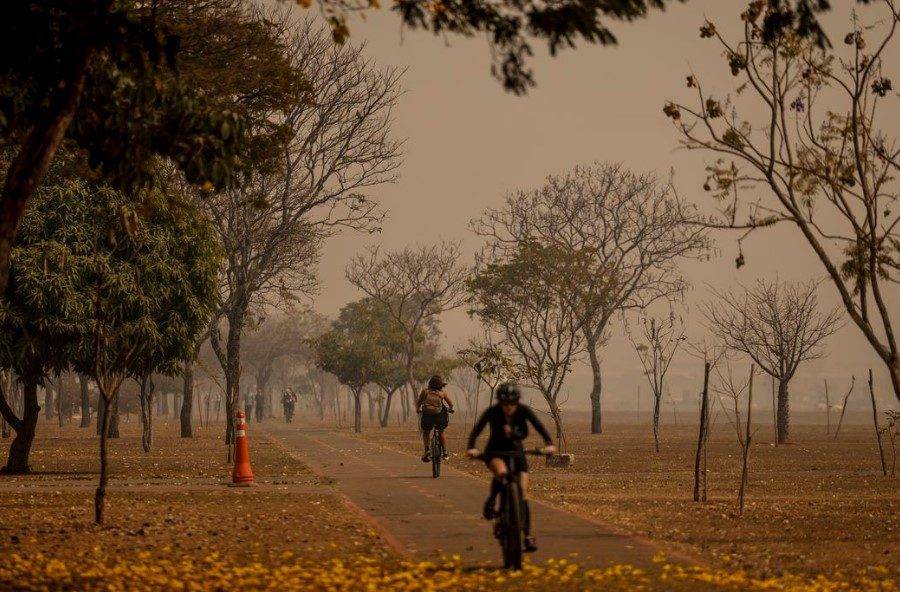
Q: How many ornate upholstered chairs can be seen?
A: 0